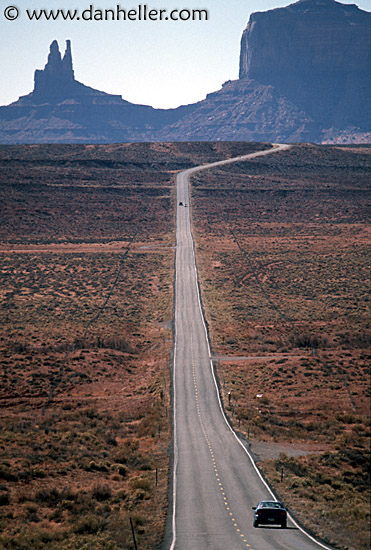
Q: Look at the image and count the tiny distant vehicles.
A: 2